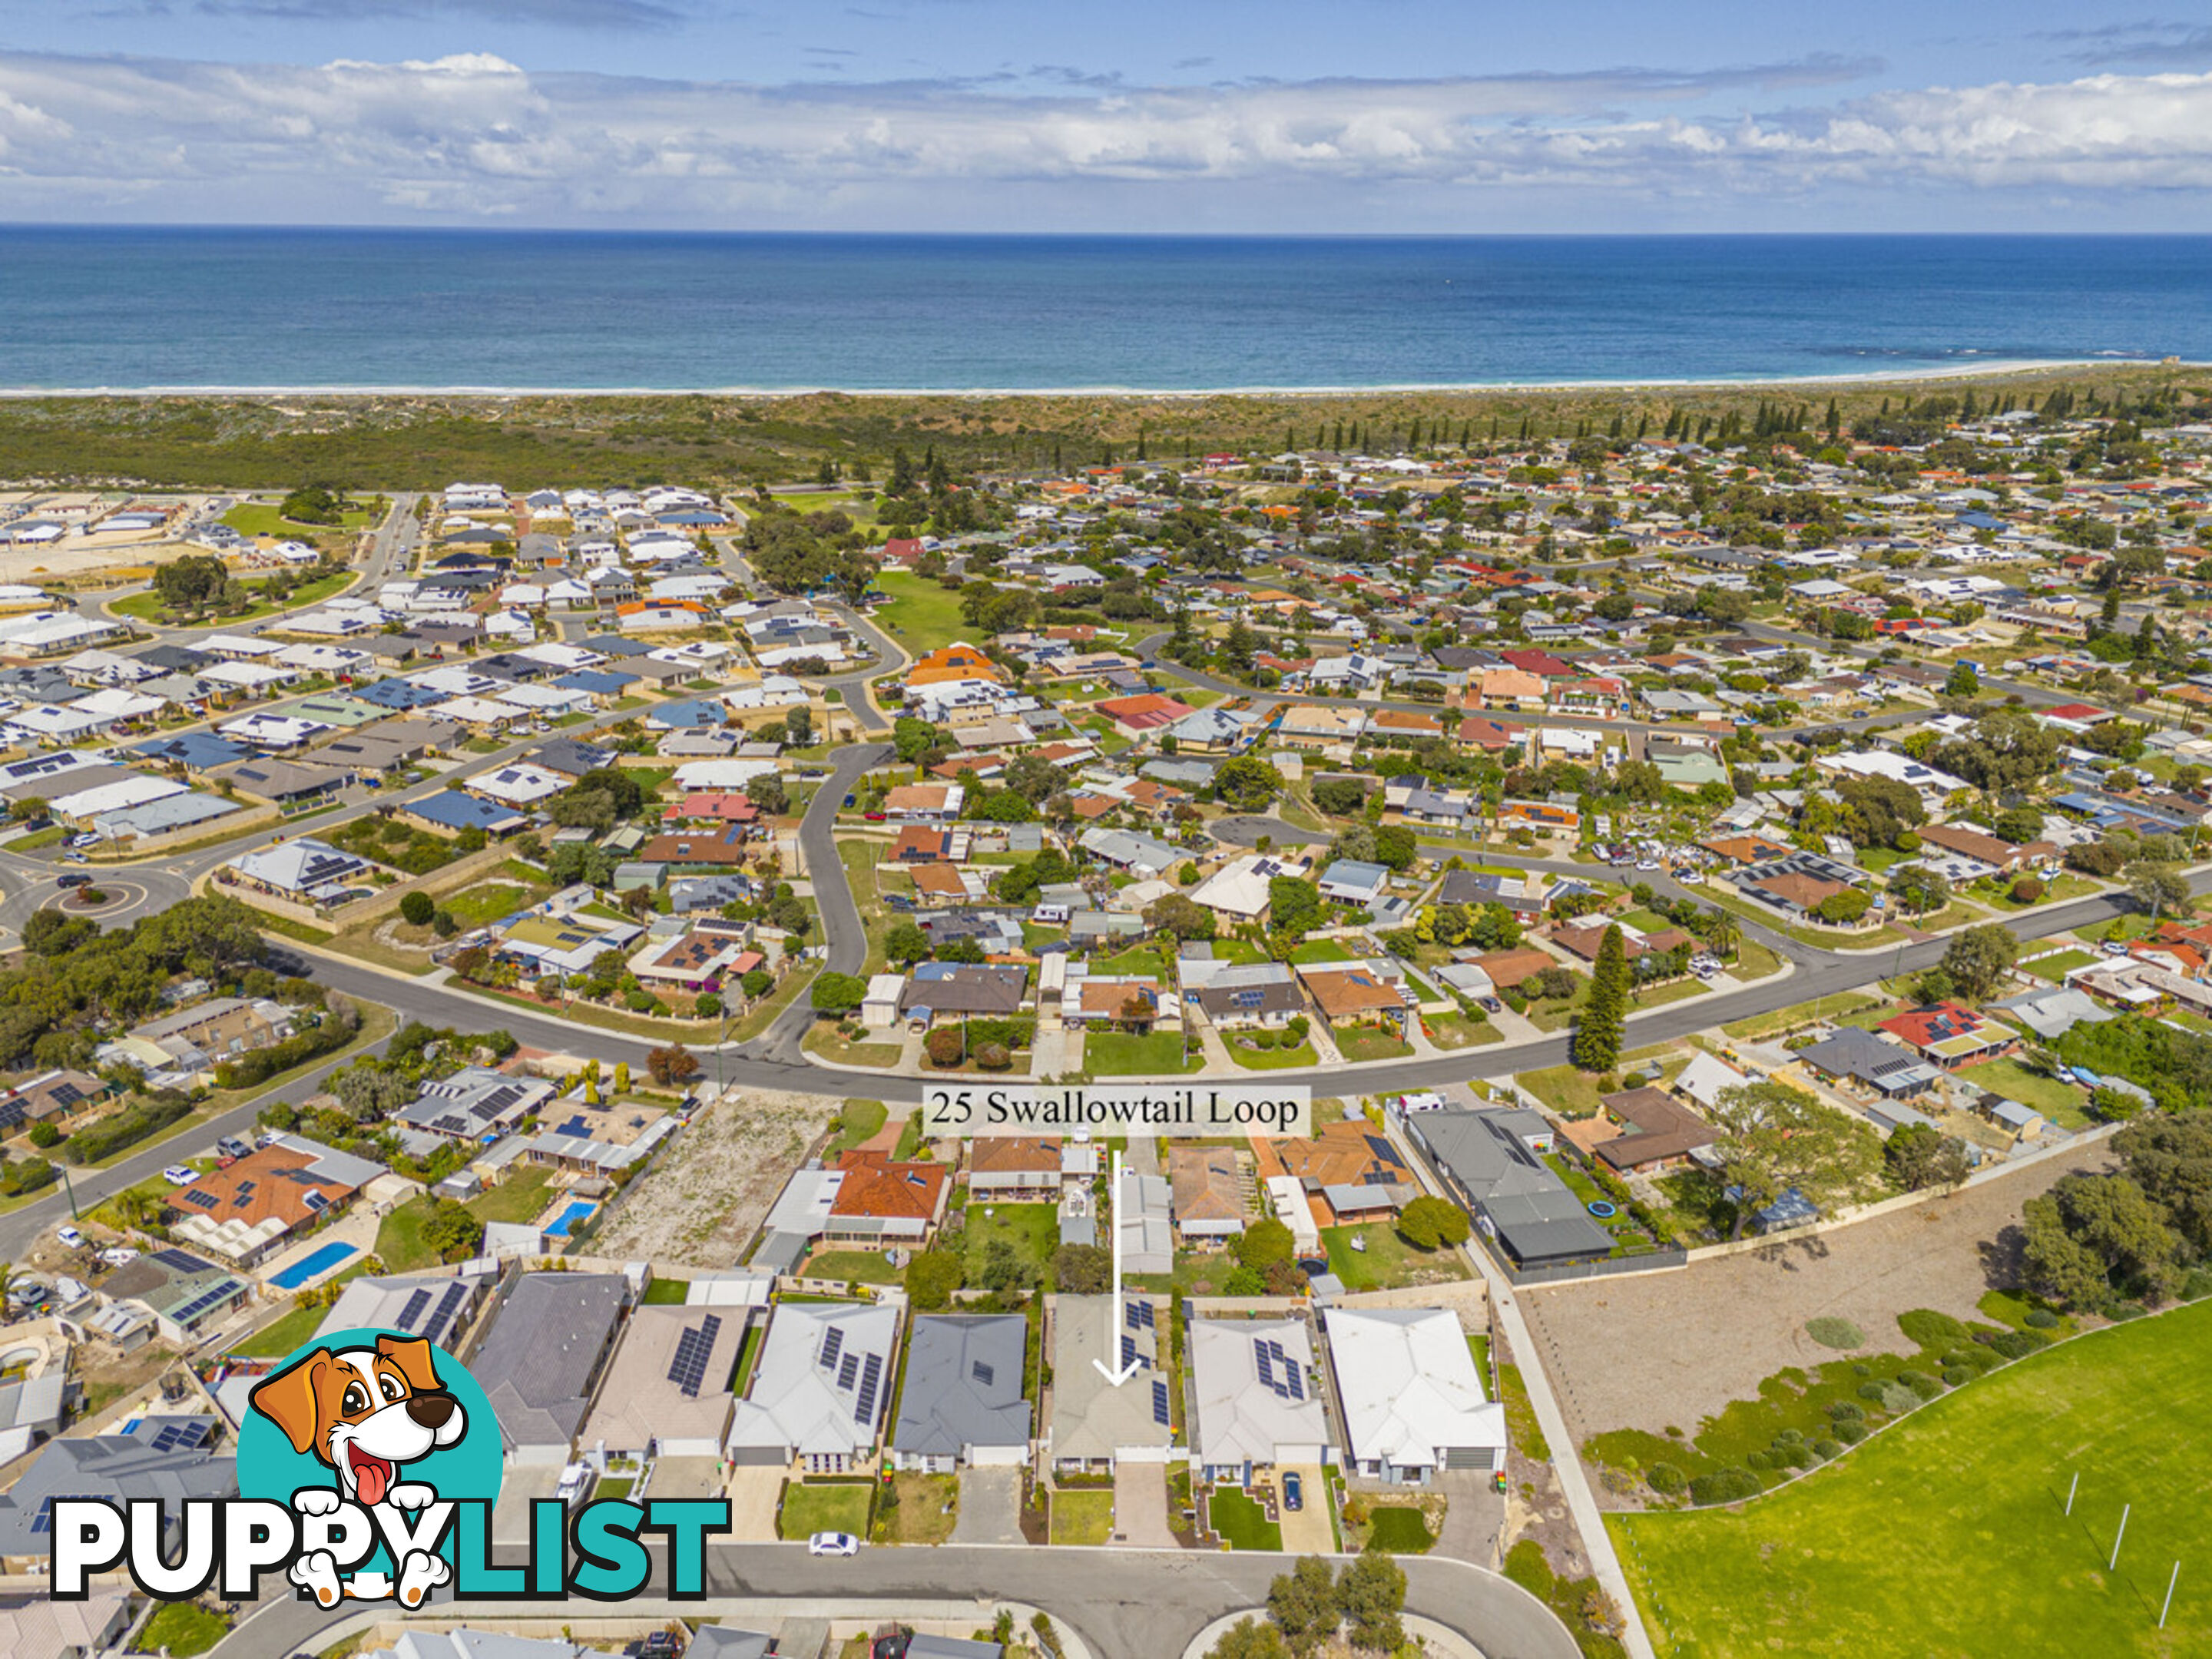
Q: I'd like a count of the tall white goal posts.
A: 3